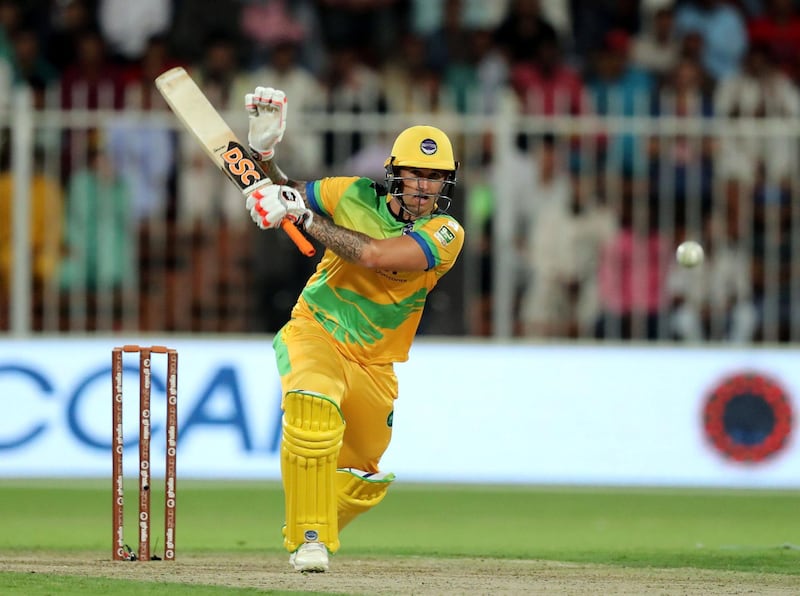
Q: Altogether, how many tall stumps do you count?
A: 3